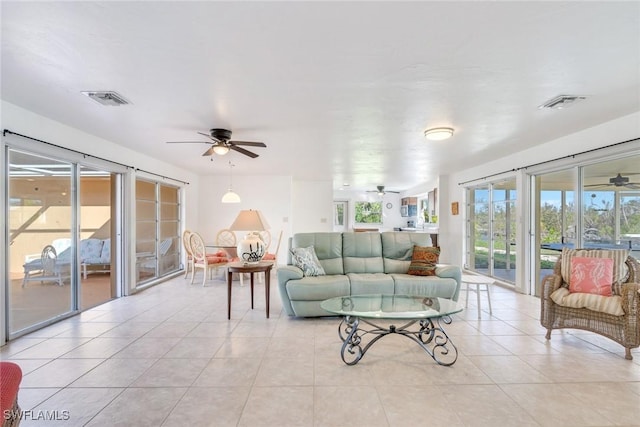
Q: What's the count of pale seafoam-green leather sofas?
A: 1